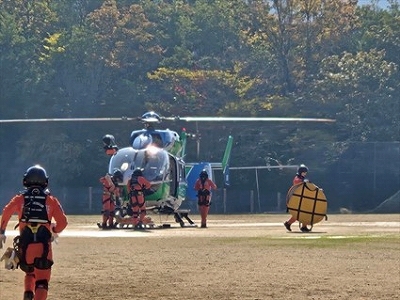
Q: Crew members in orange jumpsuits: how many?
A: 6